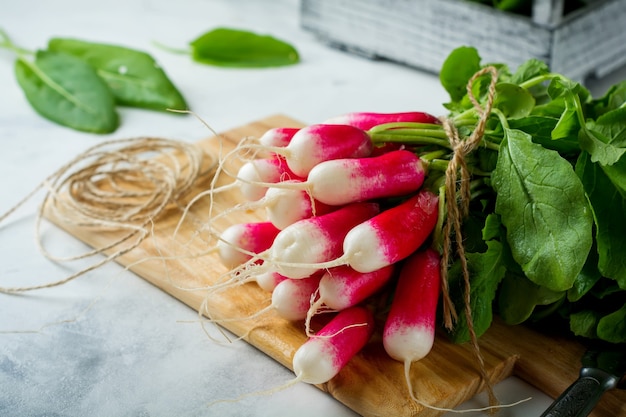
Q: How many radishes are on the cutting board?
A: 14